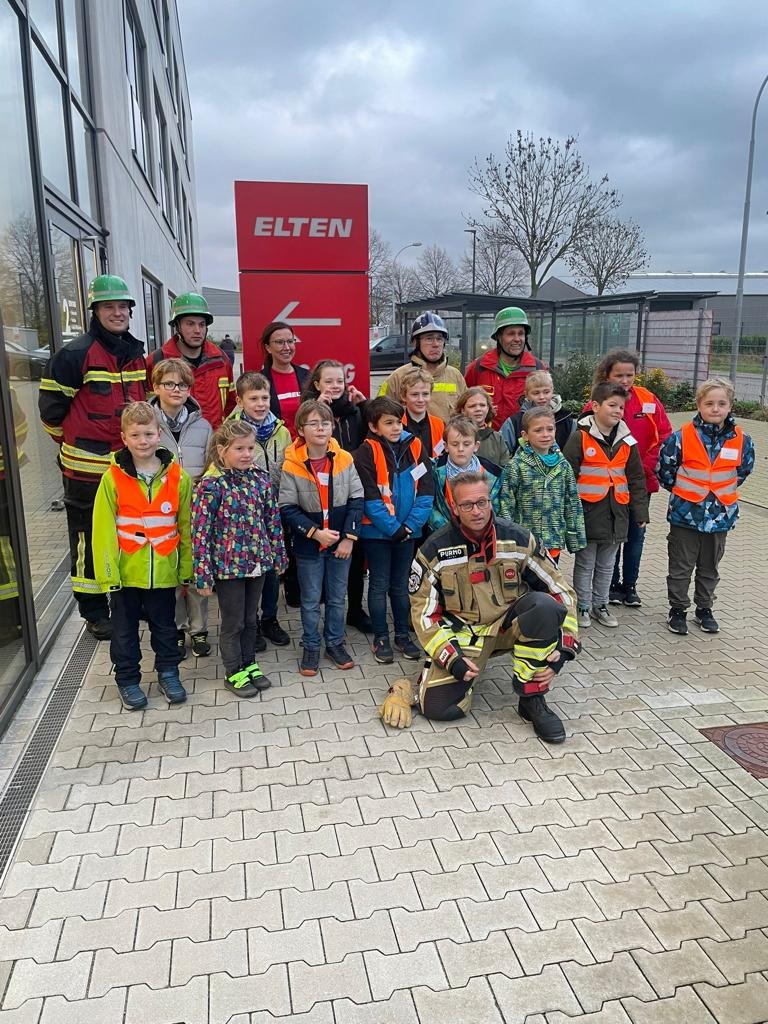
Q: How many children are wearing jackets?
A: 15